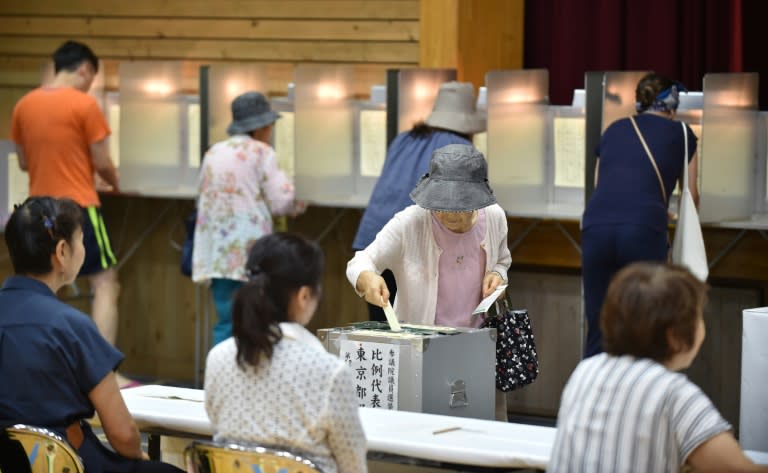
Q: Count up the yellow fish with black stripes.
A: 0